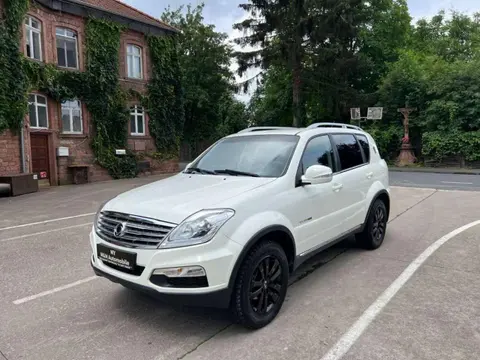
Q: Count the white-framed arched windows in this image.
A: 6